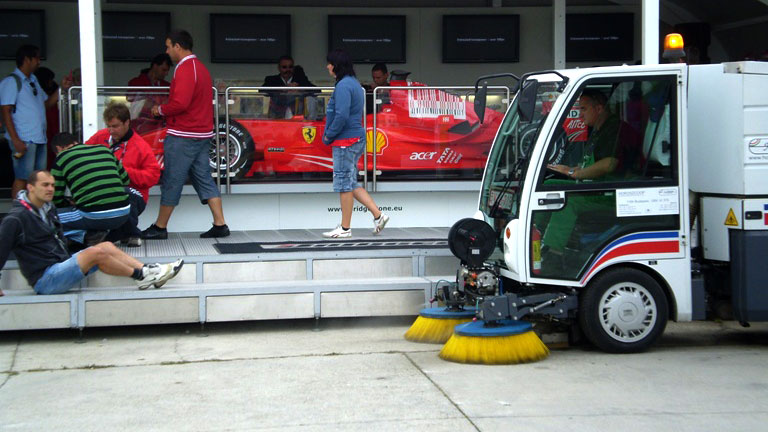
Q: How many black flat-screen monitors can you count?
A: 6